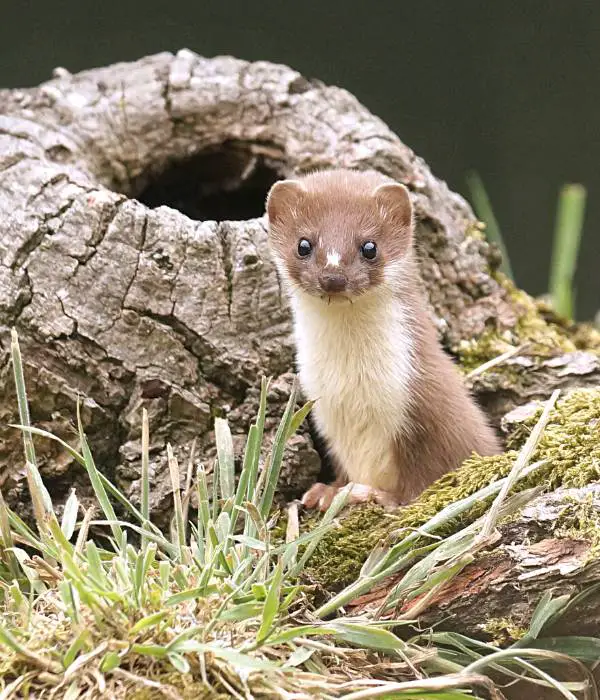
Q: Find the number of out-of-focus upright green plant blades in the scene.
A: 2